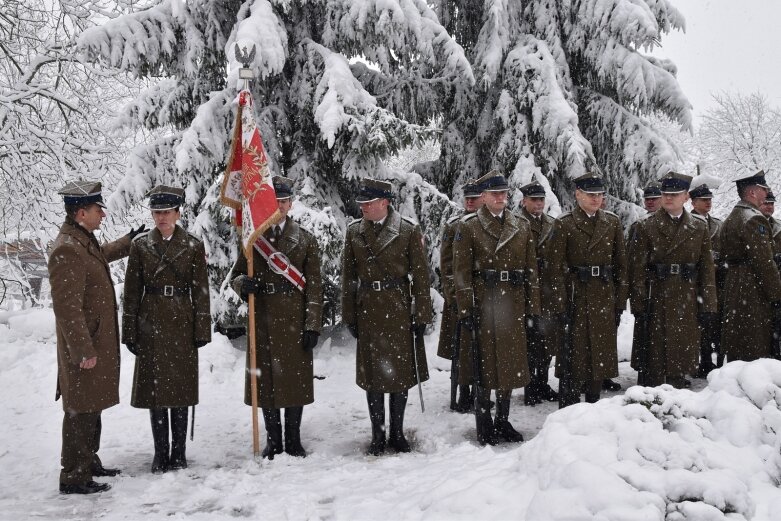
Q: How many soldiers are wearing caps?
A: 13